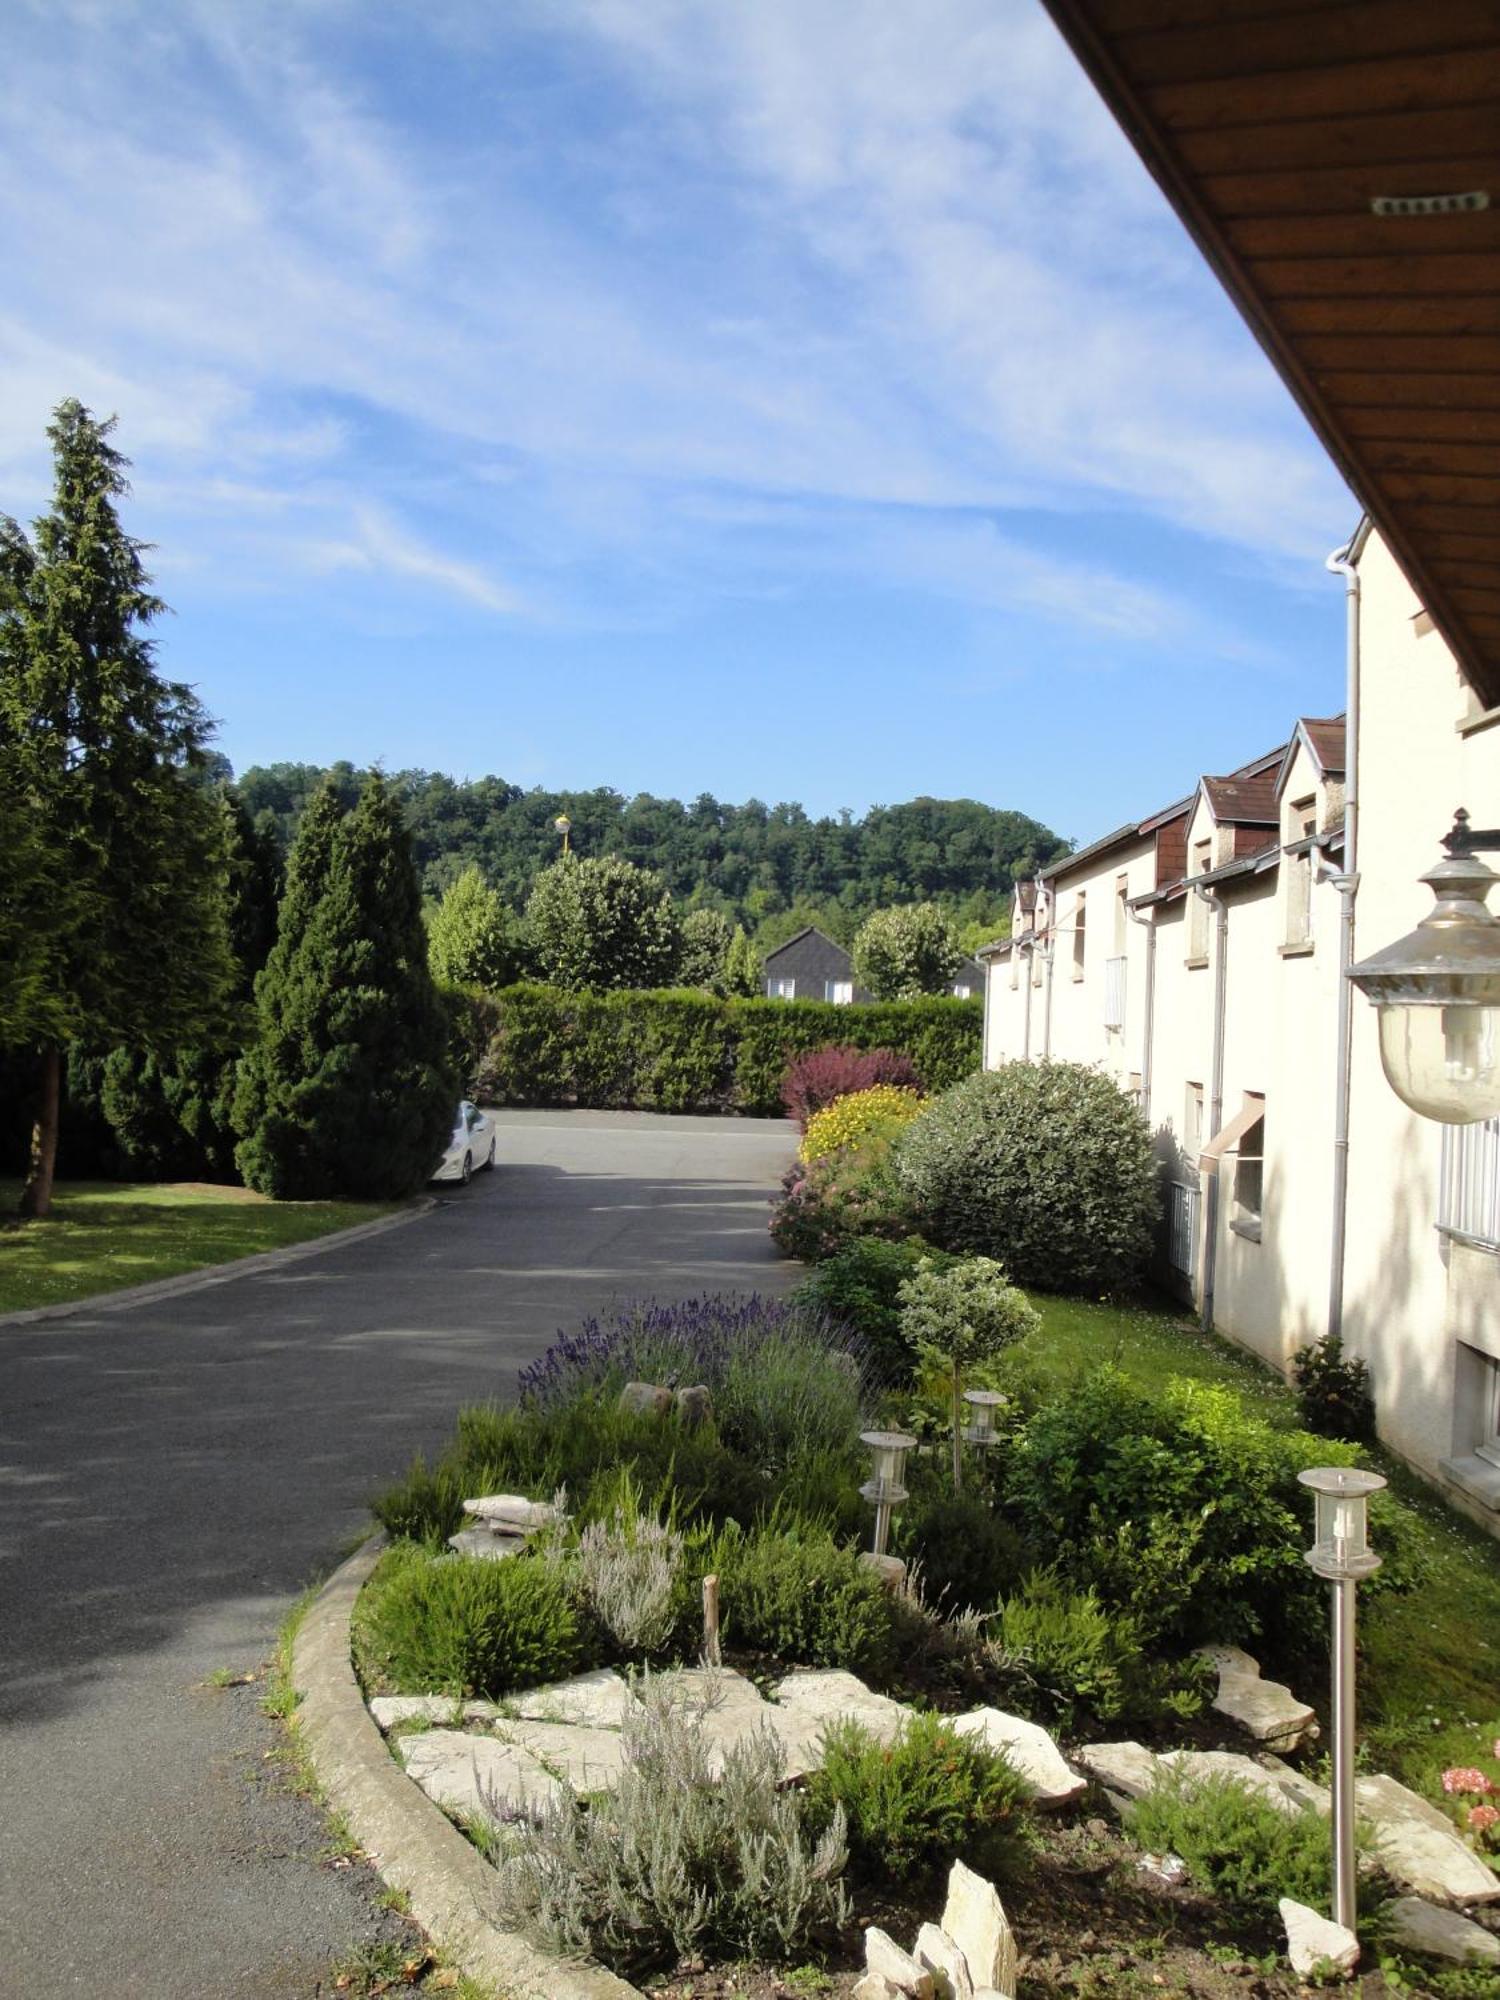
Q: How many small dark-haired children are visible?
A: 0